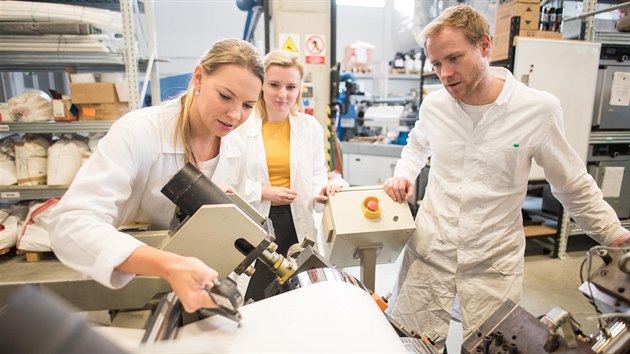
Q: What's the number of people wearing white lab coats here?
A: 3